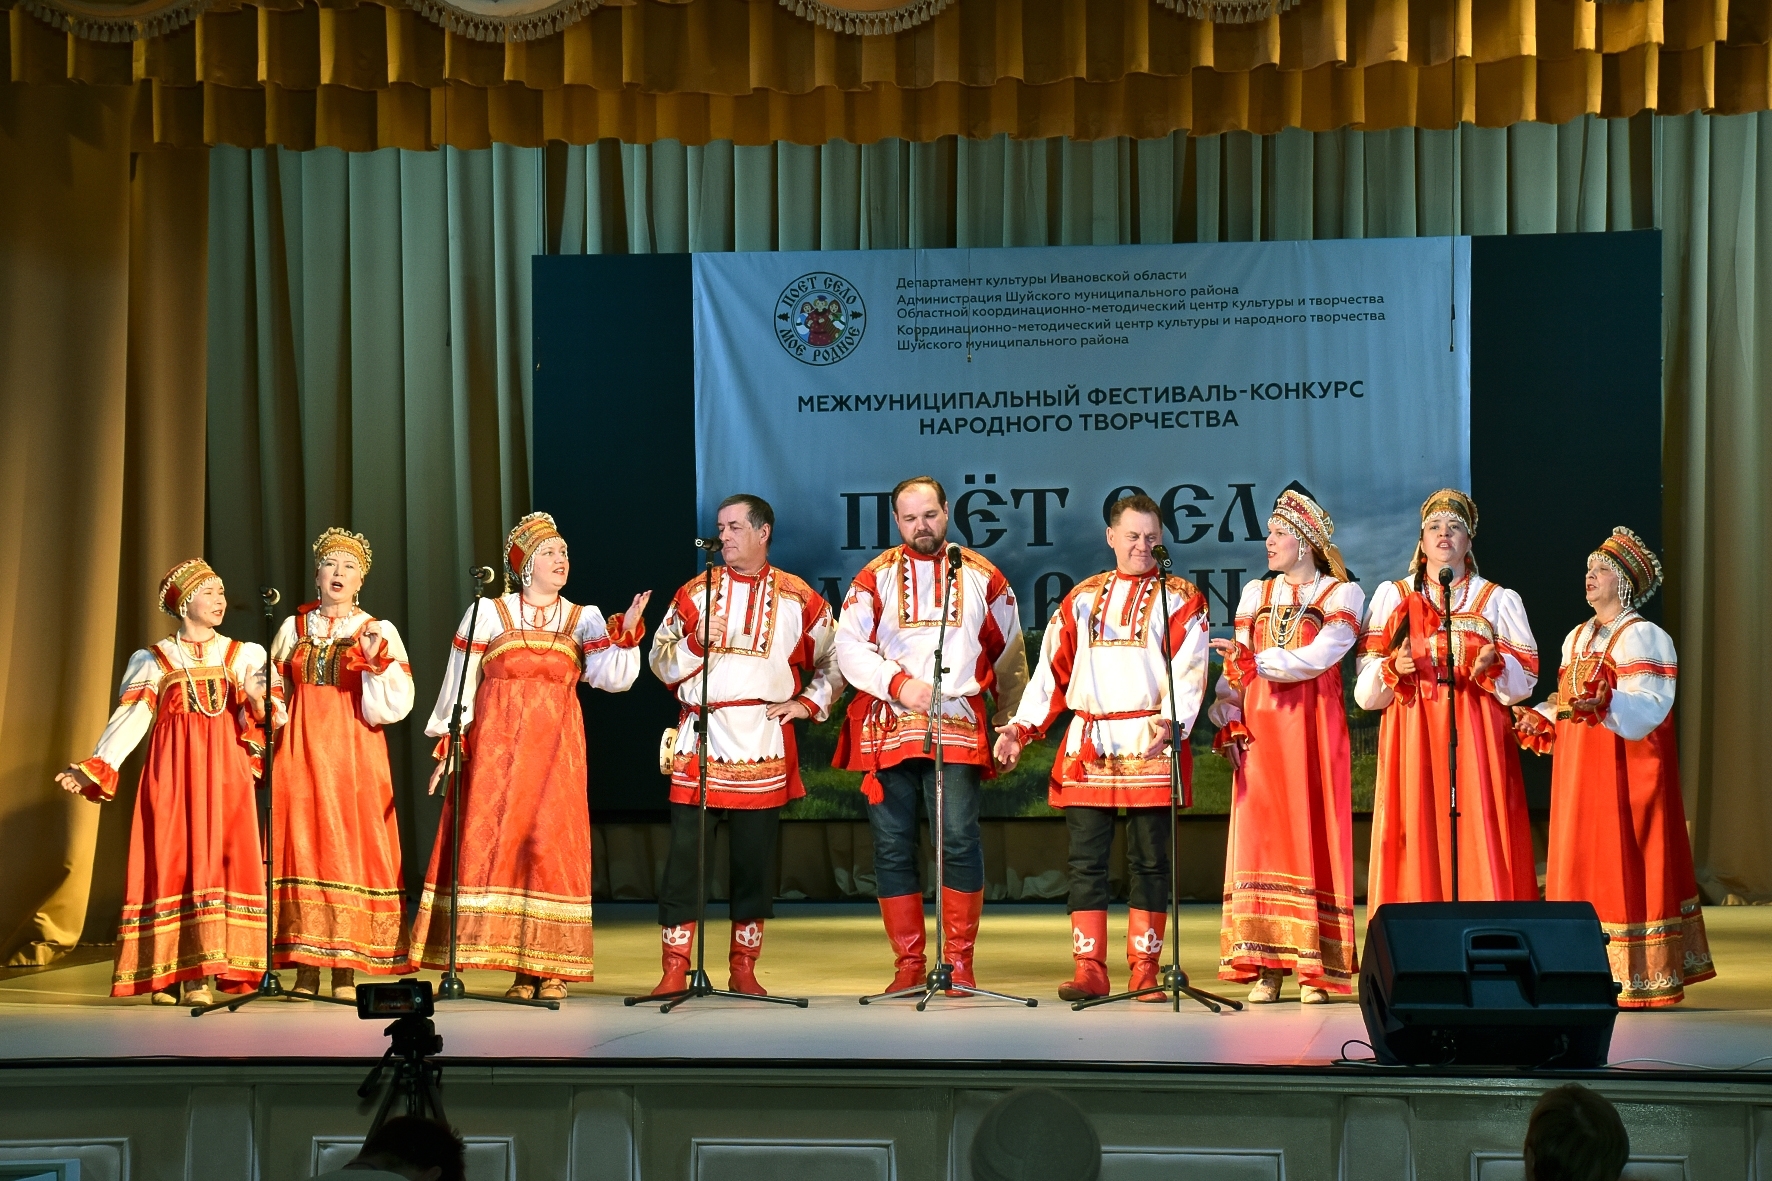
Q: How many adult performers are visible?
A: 9